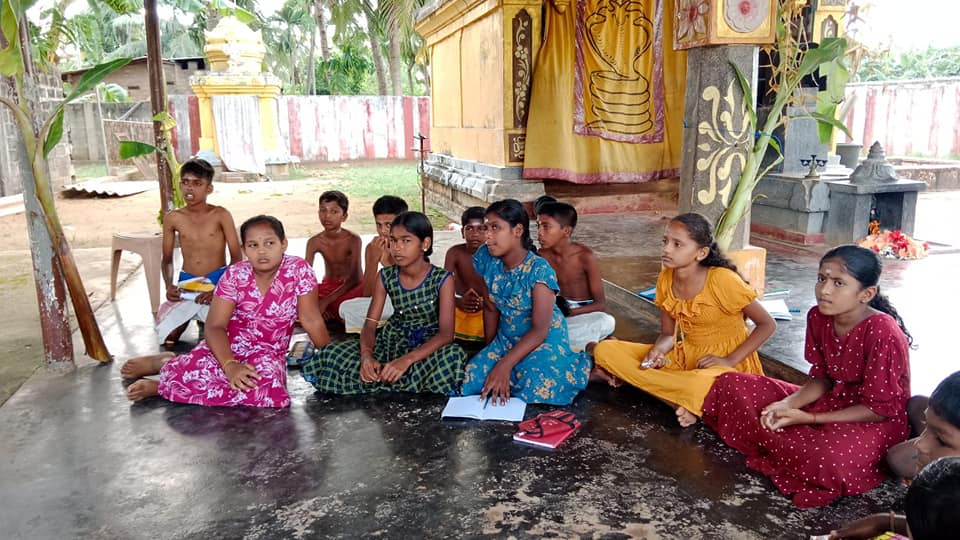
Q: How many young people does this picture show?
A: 13